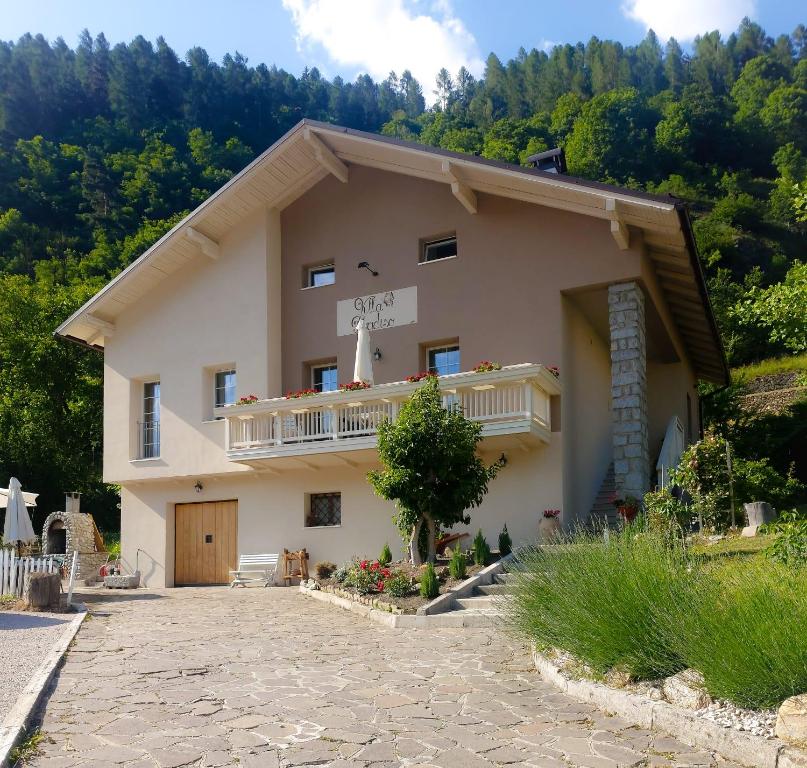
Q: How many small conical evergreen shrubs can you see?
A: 5